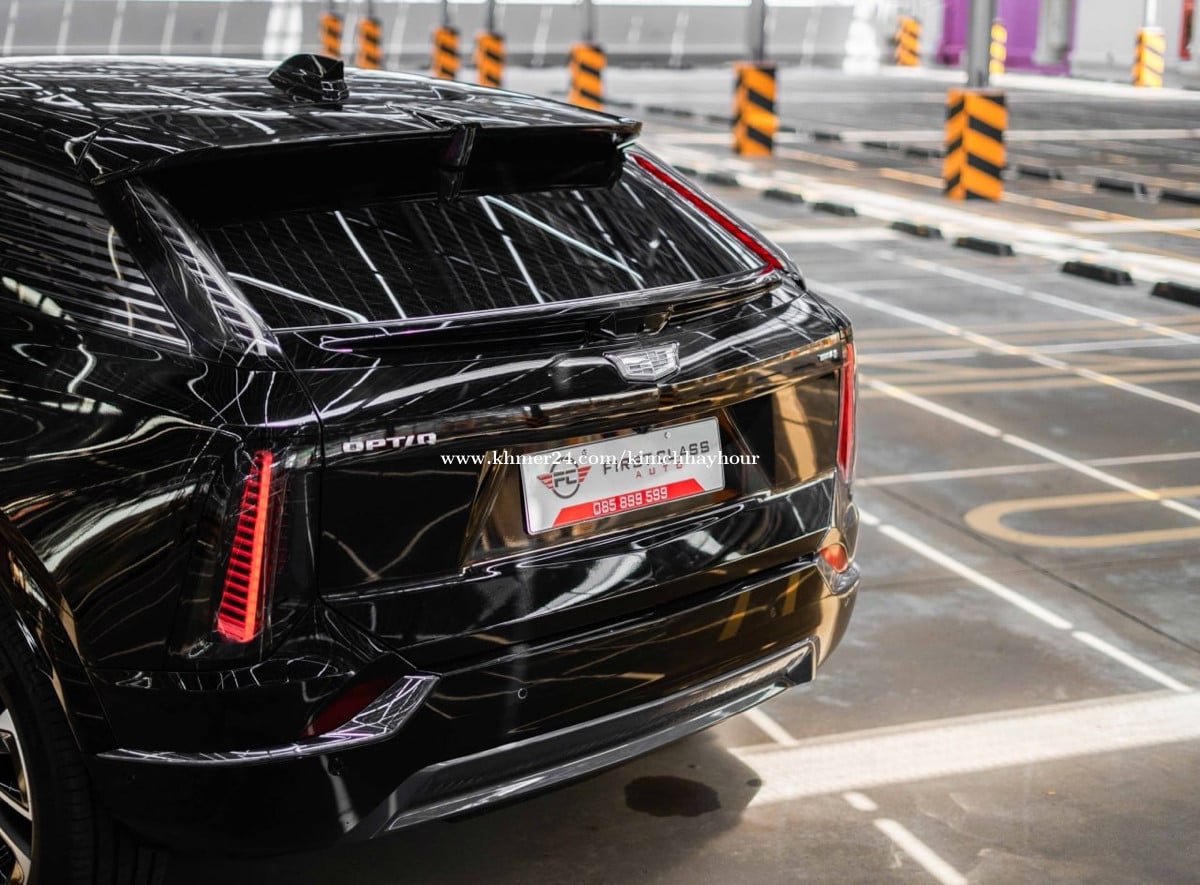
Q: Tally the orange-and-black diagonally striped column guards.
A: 10